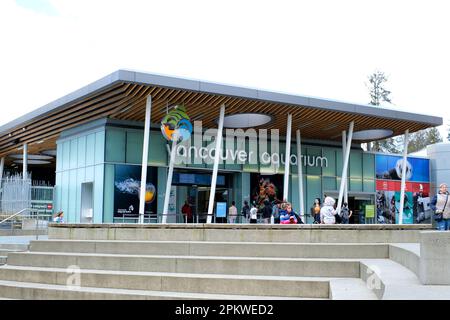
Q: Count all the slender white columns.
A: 10